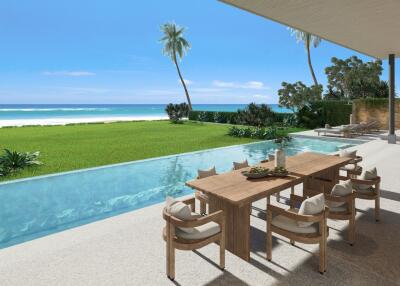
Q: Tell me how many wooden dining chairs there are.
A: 8